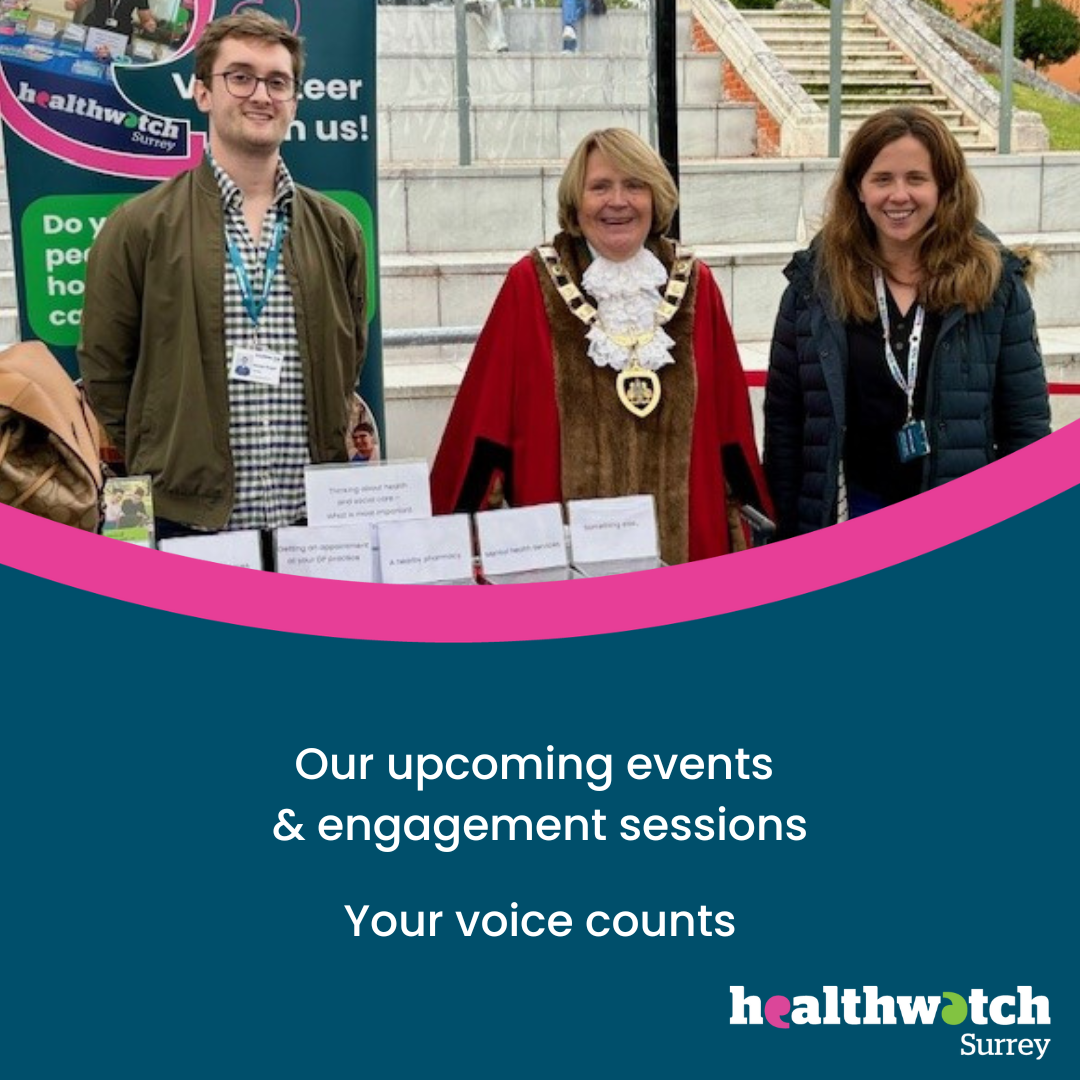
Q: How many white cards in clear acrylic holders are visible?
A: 6